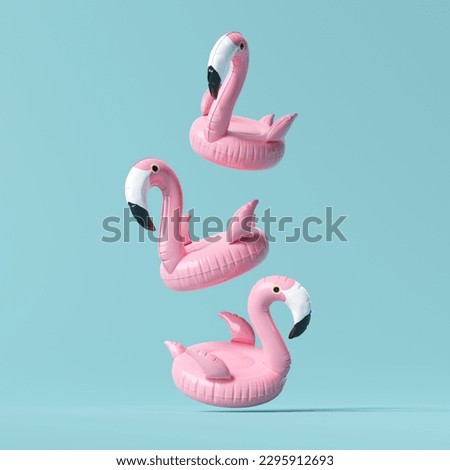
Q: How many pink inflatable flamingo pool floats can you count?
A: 3